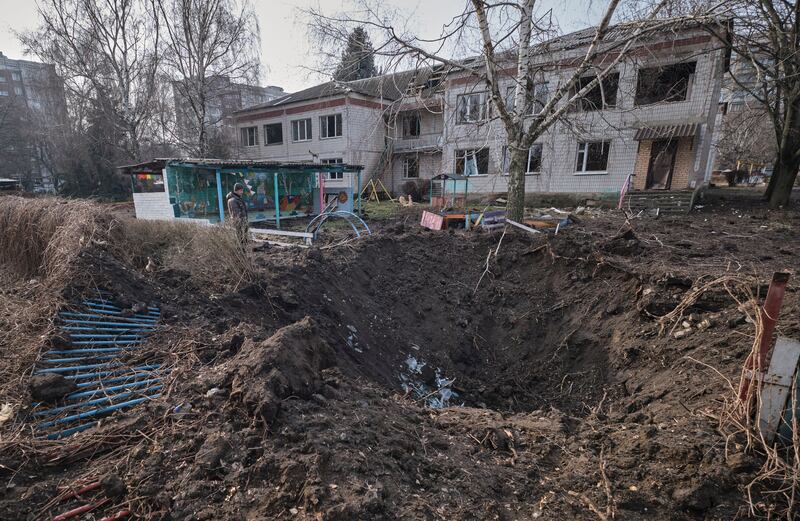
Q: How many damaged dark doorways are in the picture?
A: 1